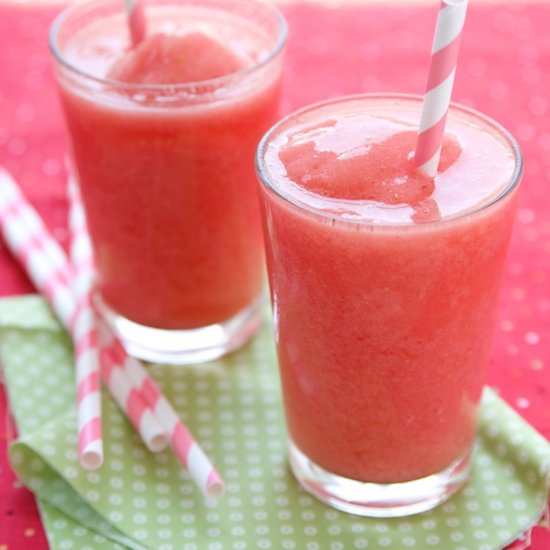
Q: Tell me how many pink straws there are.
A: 5